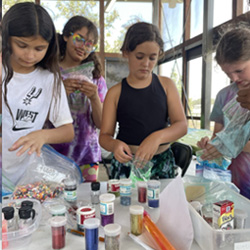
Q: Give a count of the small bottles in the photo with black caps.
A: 4